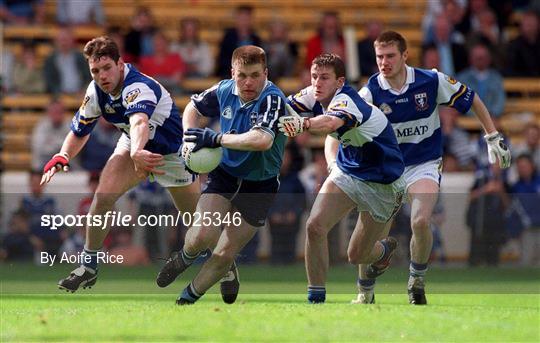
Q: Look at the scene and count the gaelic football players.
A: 4